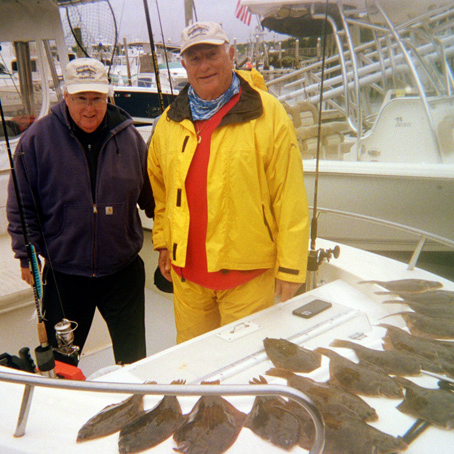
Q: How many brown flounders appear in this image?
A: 15